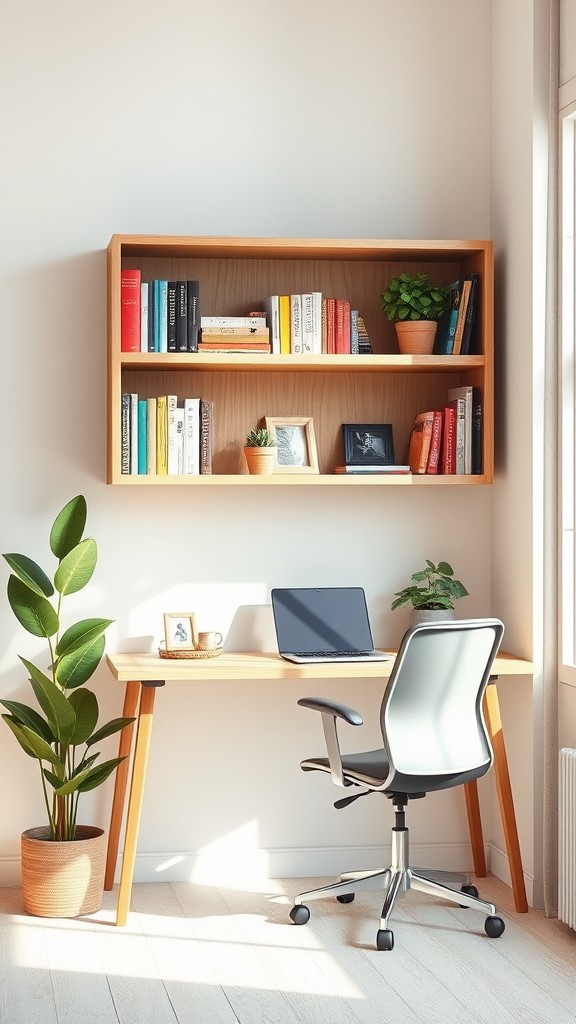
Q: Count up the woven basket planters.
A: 1